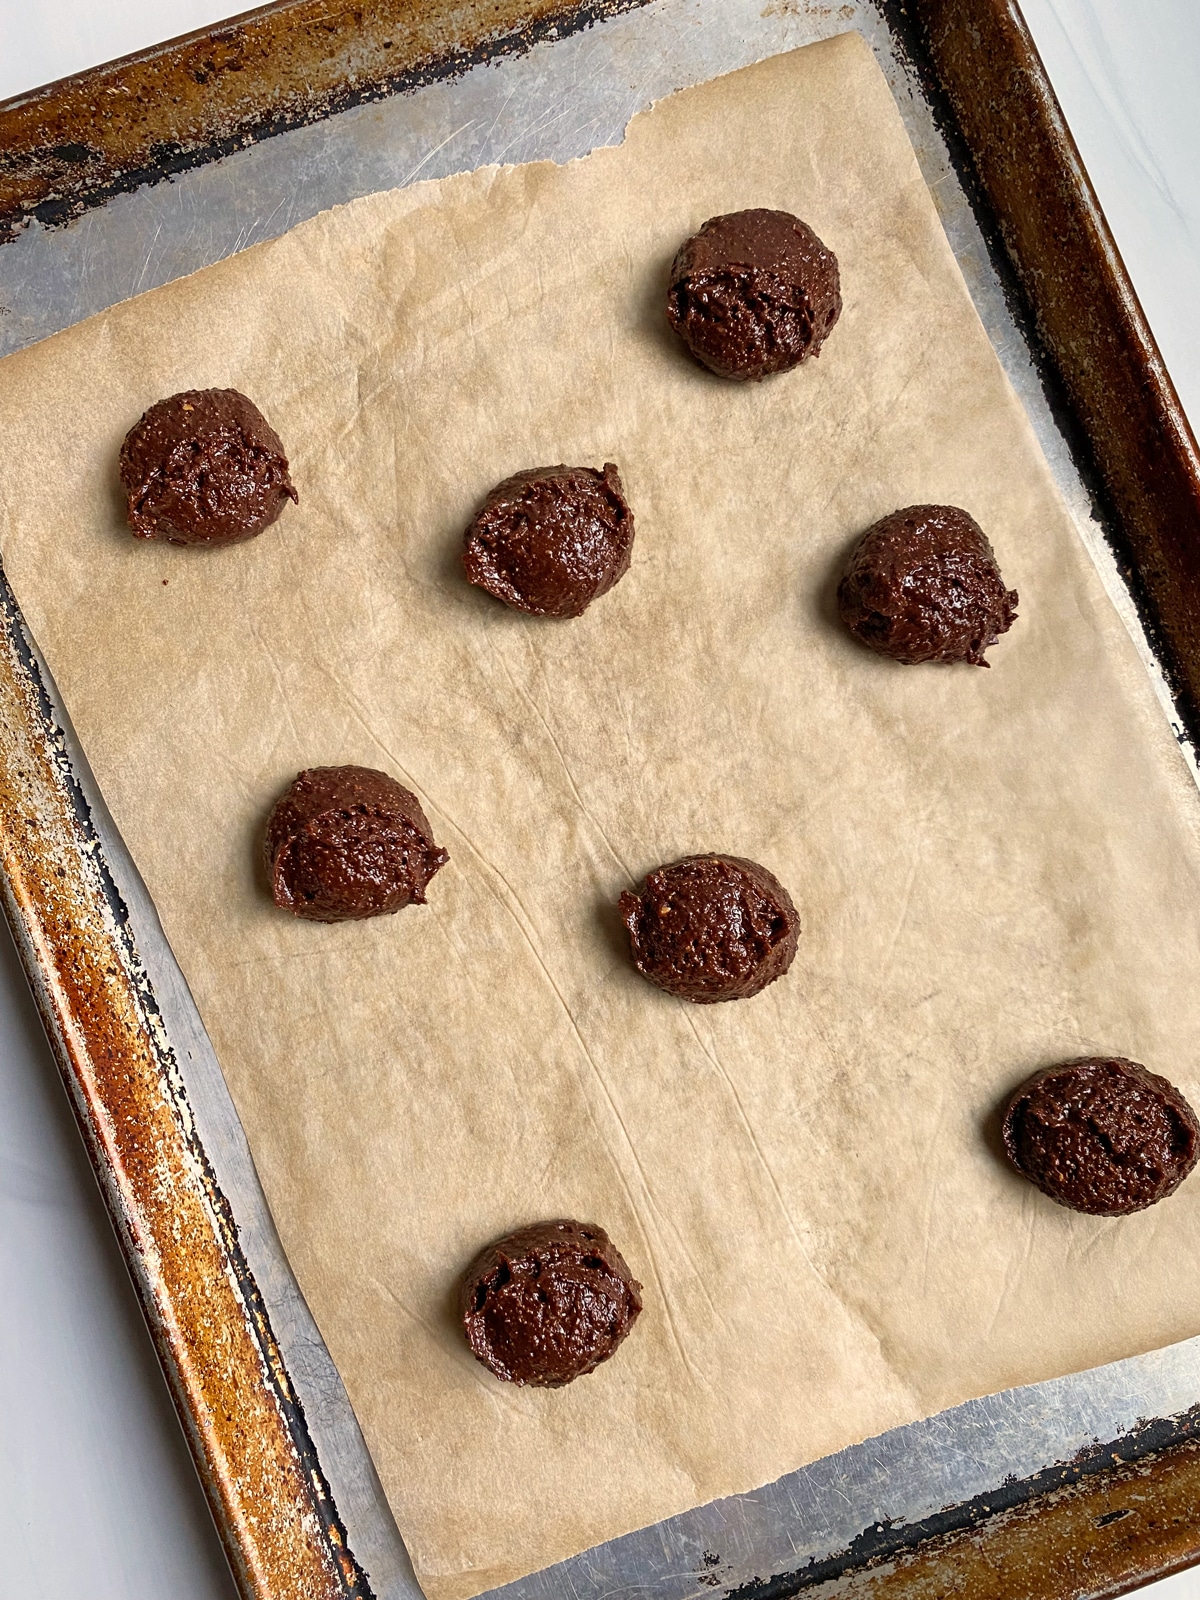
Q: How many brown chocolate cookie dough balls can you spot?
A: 8